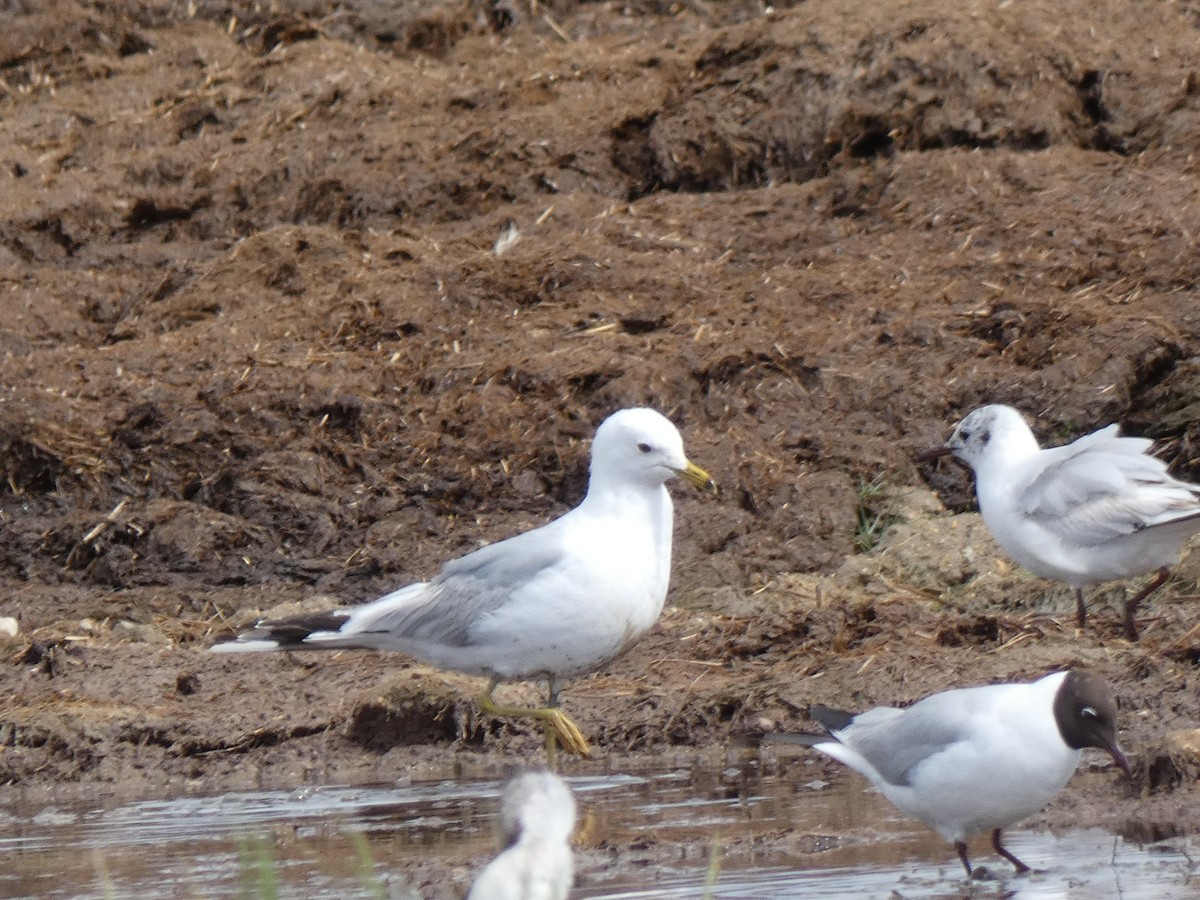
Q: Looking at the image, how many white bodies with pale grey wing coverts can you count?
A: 3